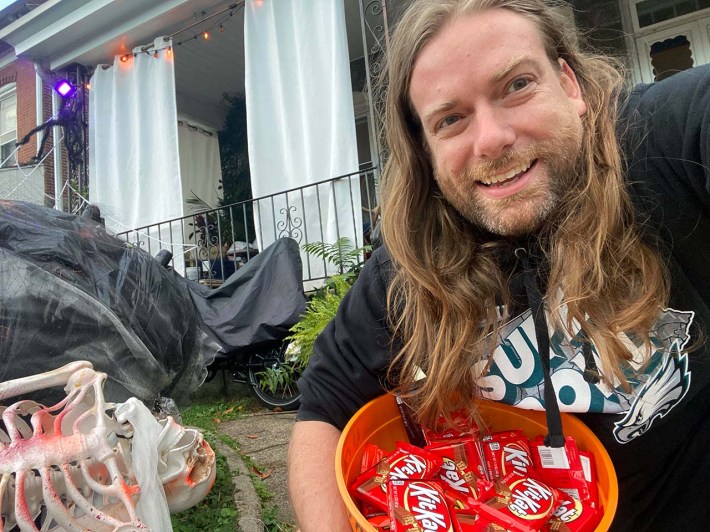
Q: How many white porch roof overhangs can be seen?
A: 1